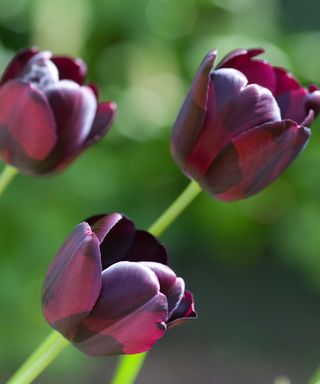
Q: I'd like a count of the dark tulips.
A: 3